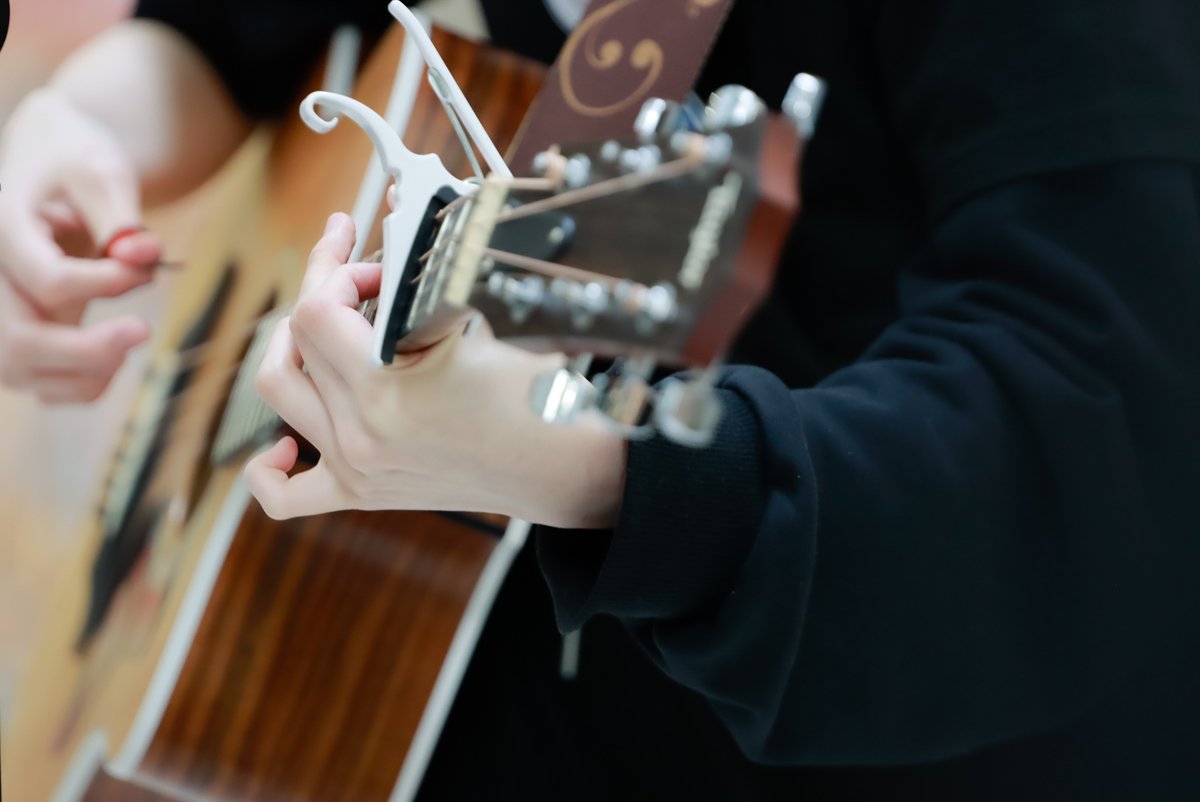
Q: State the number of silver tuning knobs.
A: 6